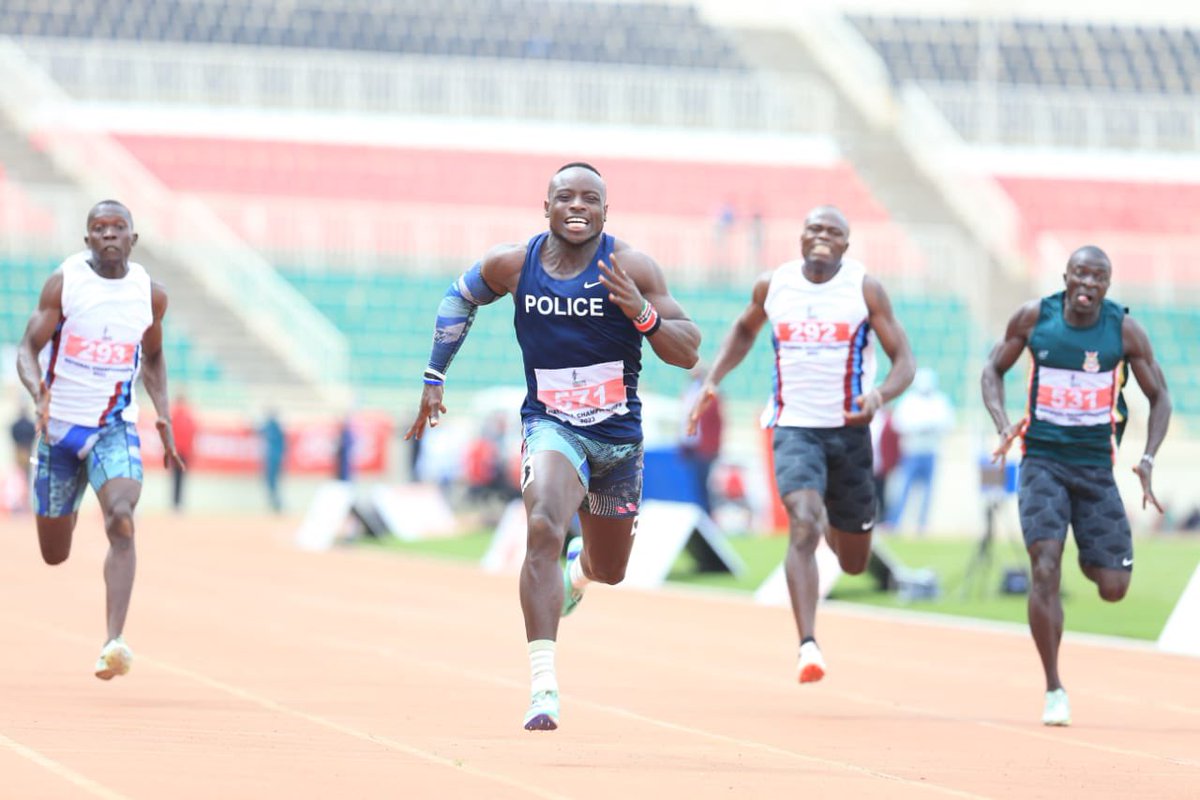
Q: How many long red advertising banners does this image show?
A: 1